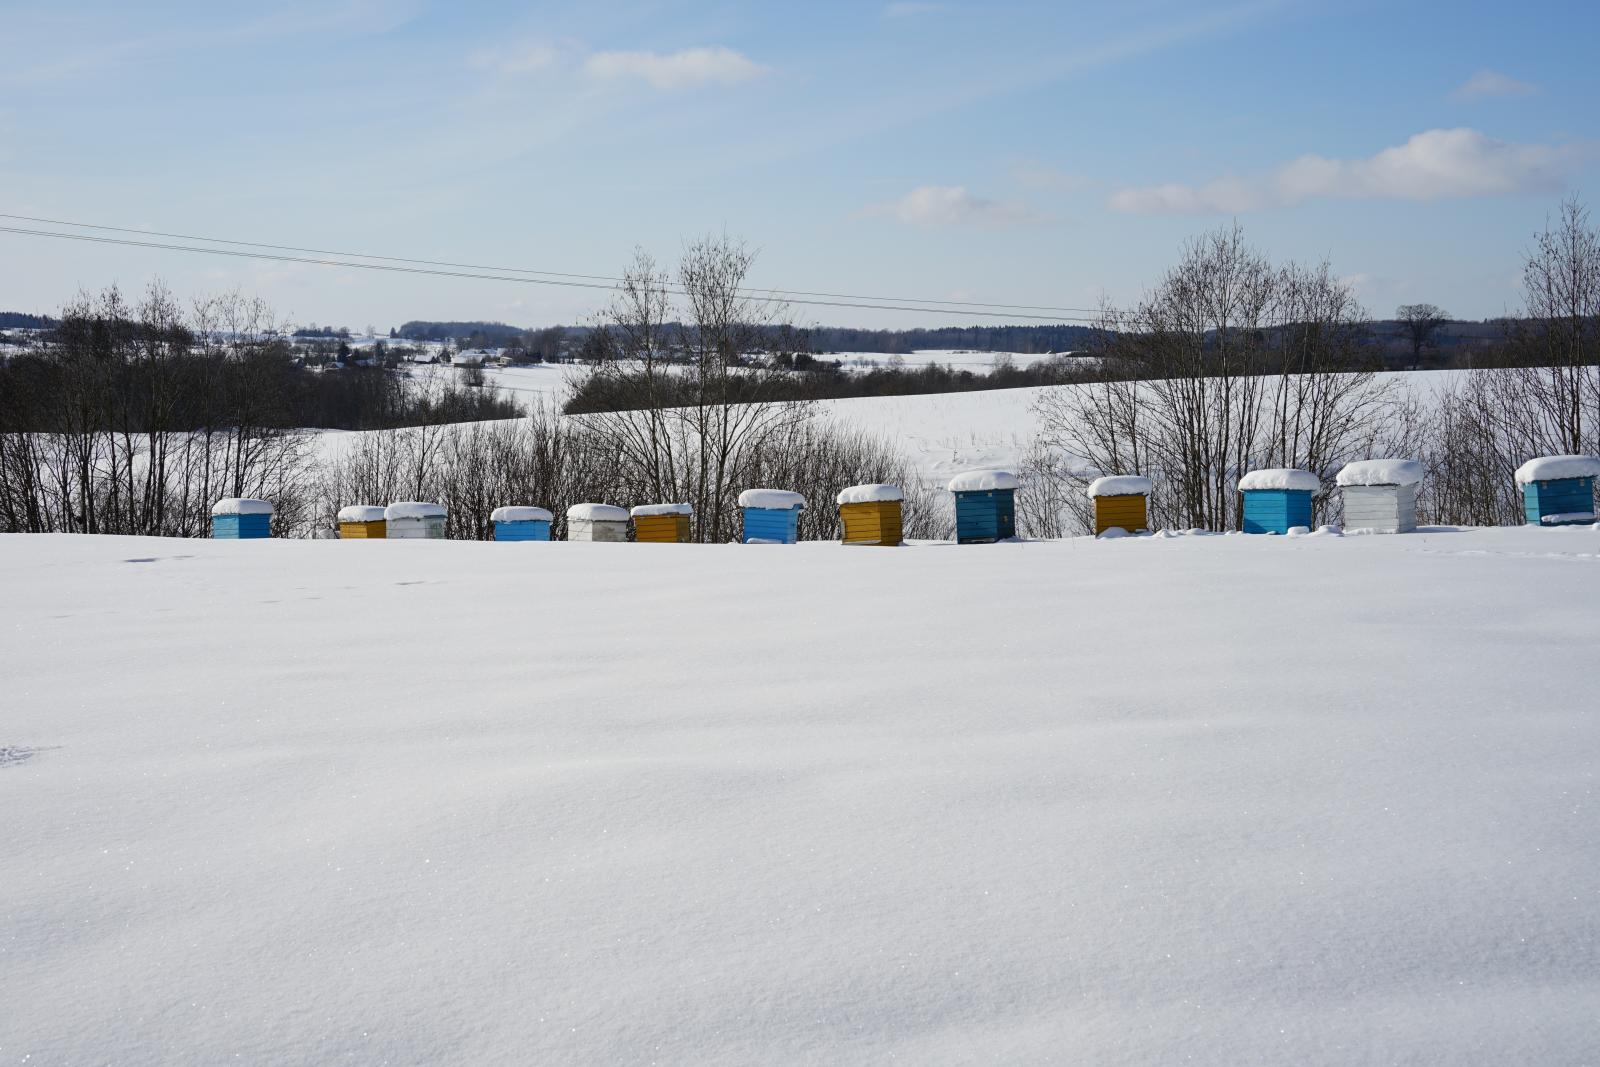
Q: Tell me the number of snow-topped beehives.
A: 13